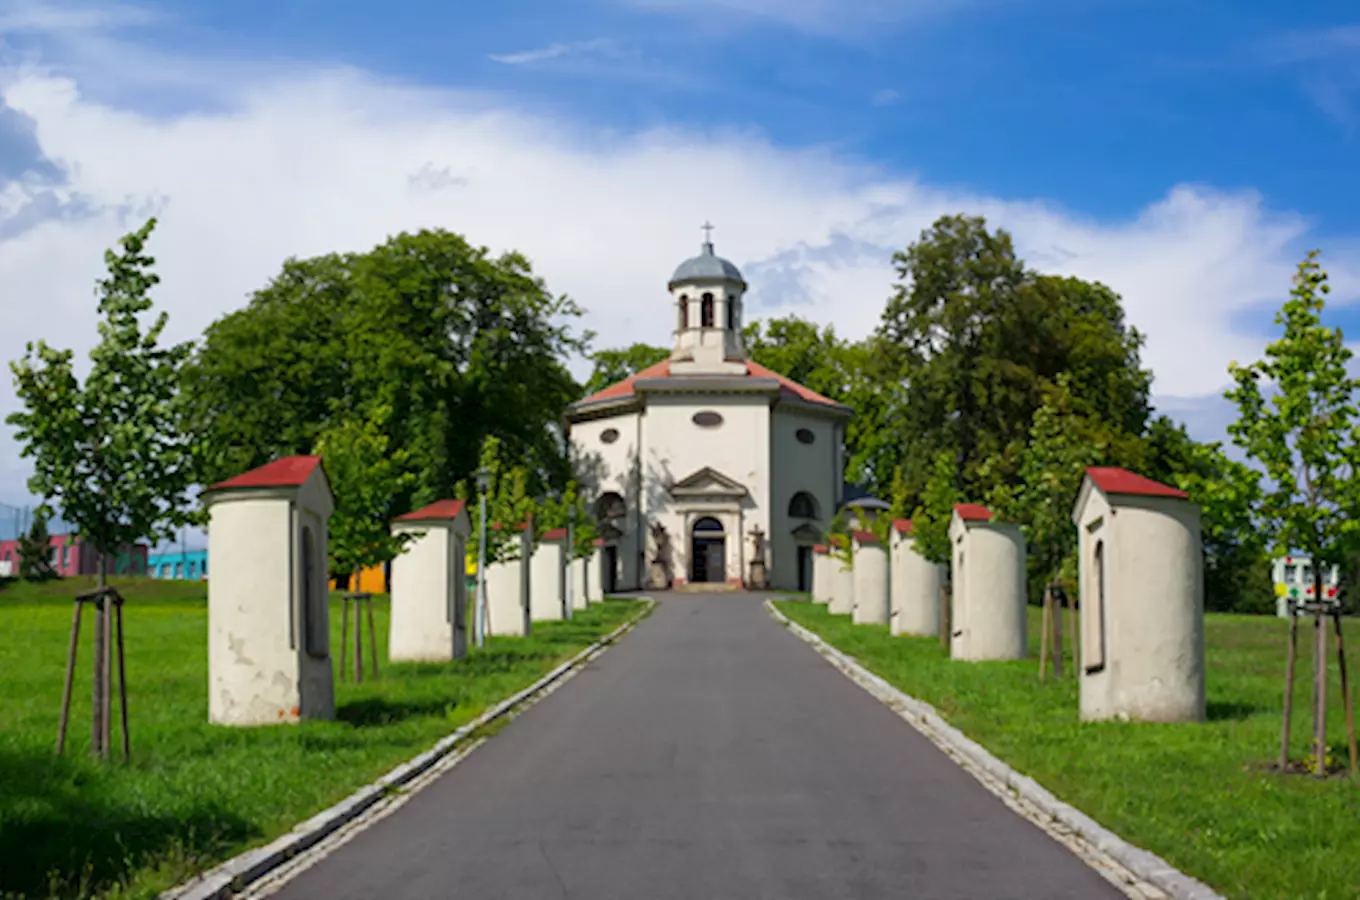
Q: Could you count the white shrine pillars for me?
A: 12